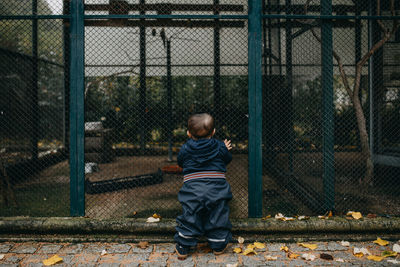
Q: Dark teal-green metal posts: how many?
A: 3